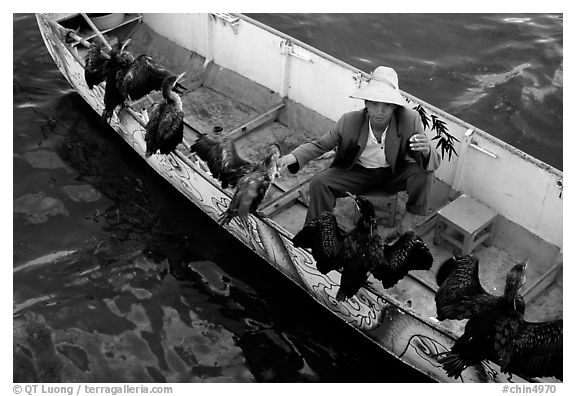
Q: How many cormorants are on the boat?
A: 5